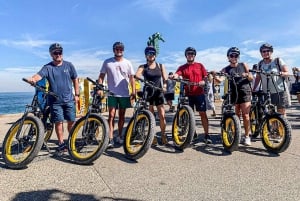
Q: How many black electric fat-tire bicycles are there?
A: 6